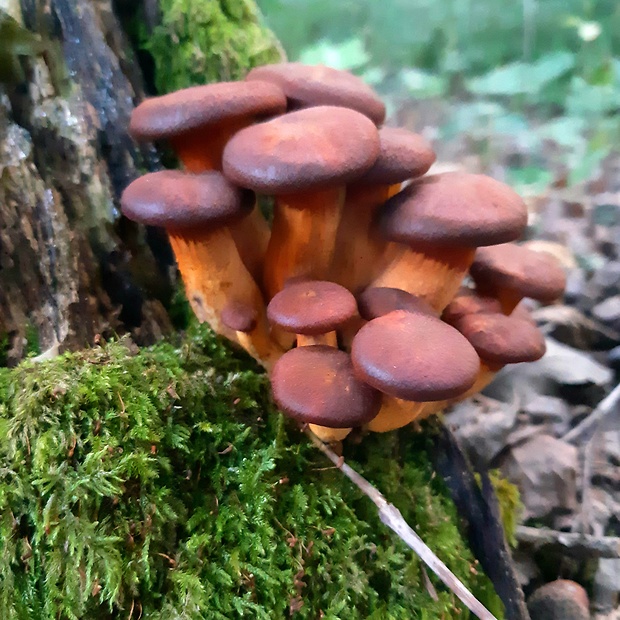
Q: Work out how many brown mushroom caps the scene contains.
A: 14